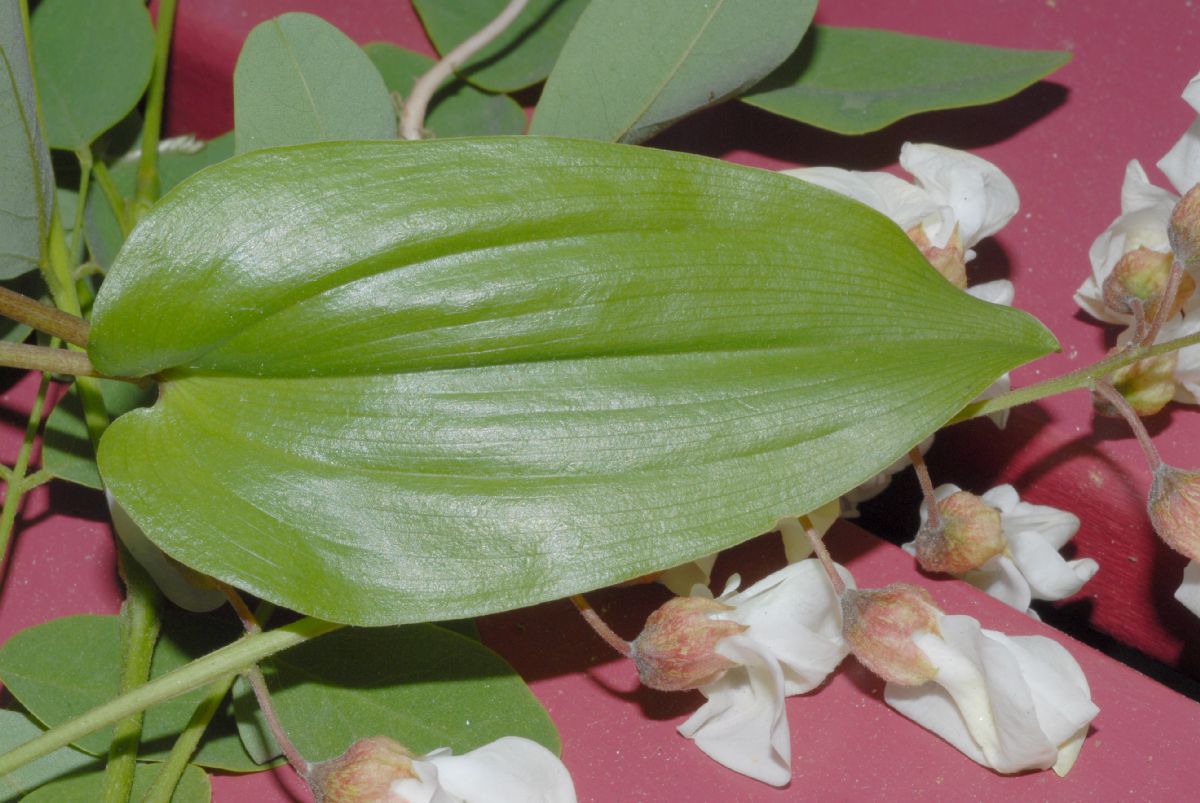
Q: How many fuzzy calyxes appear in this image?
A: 9